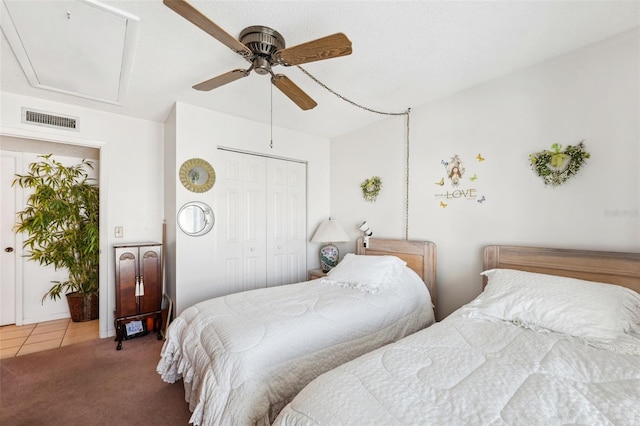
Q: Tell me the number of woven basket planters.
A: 1